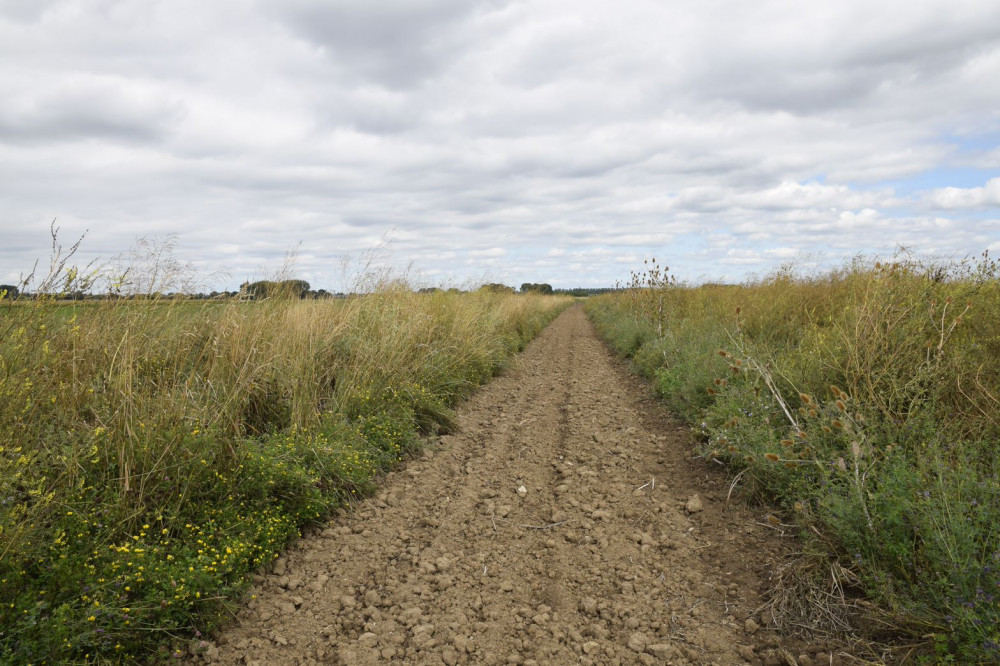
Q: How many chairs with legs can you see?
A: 0